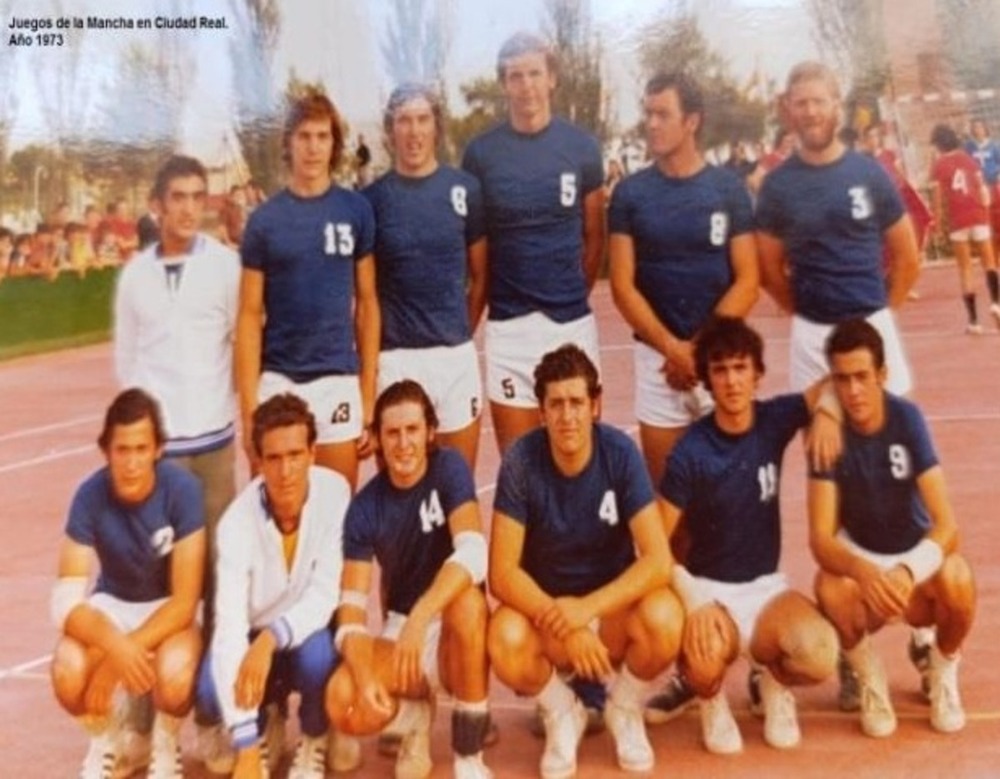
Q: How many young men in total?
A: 12